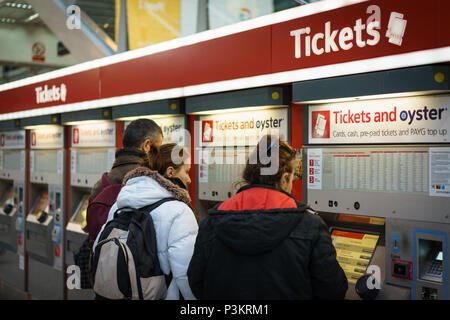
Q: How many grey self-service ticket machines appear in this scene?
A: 6